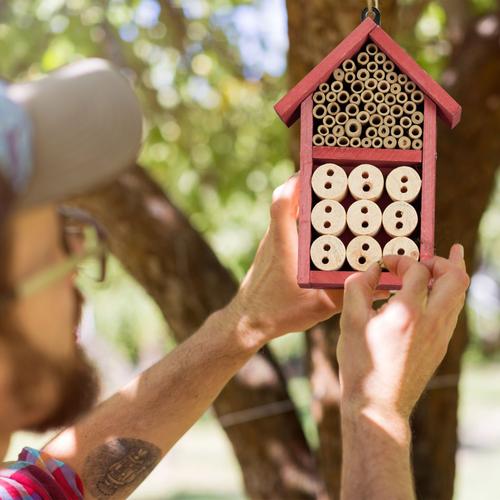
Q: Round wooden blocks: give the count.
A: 9